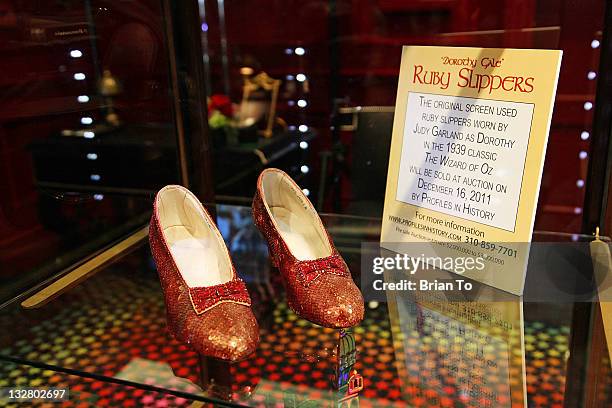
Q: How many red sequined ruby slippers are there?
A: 2